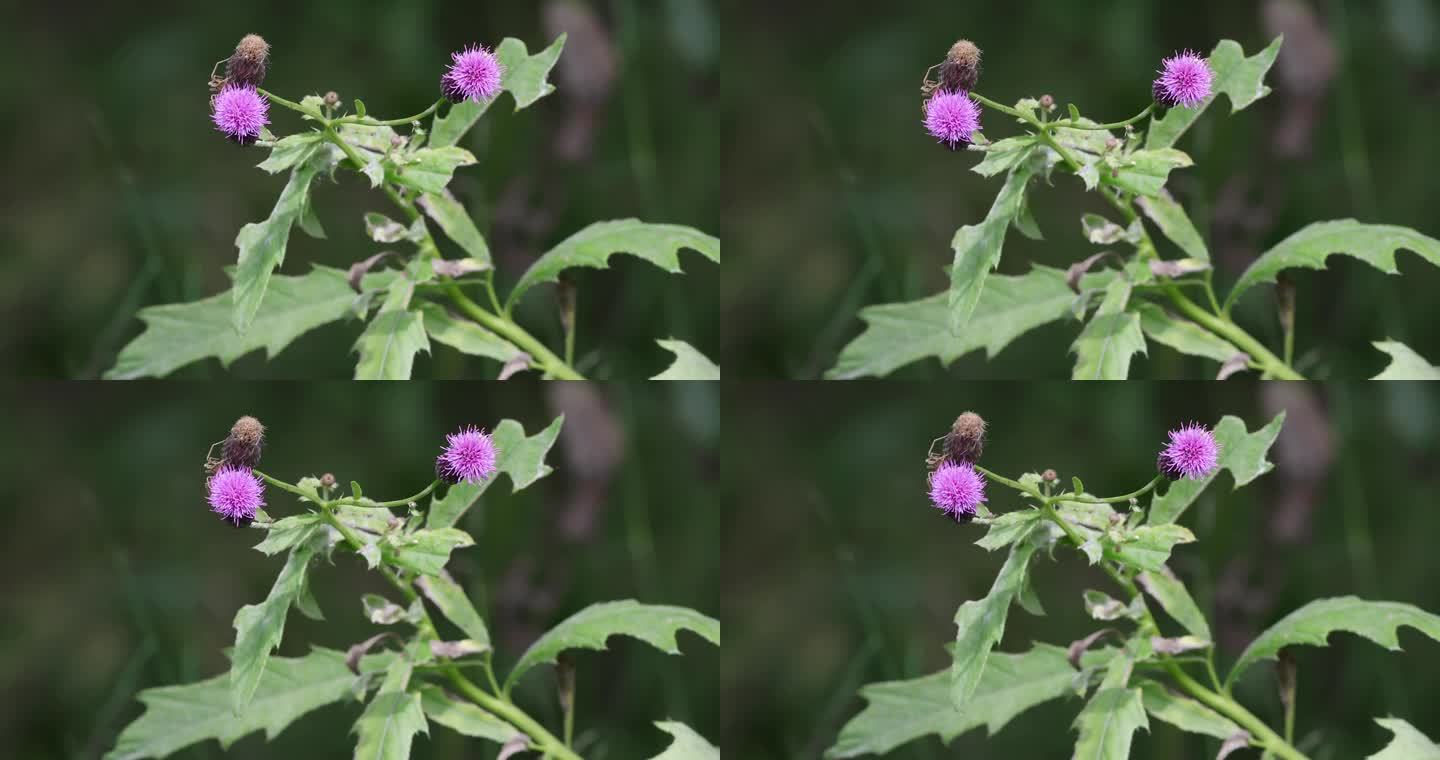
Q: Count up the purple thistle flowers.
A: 8